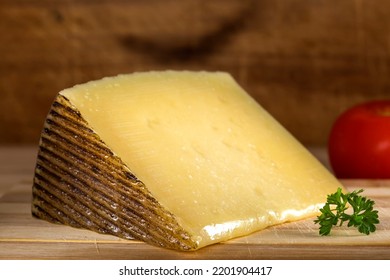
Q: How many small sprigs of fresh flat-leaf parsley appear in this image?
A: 1